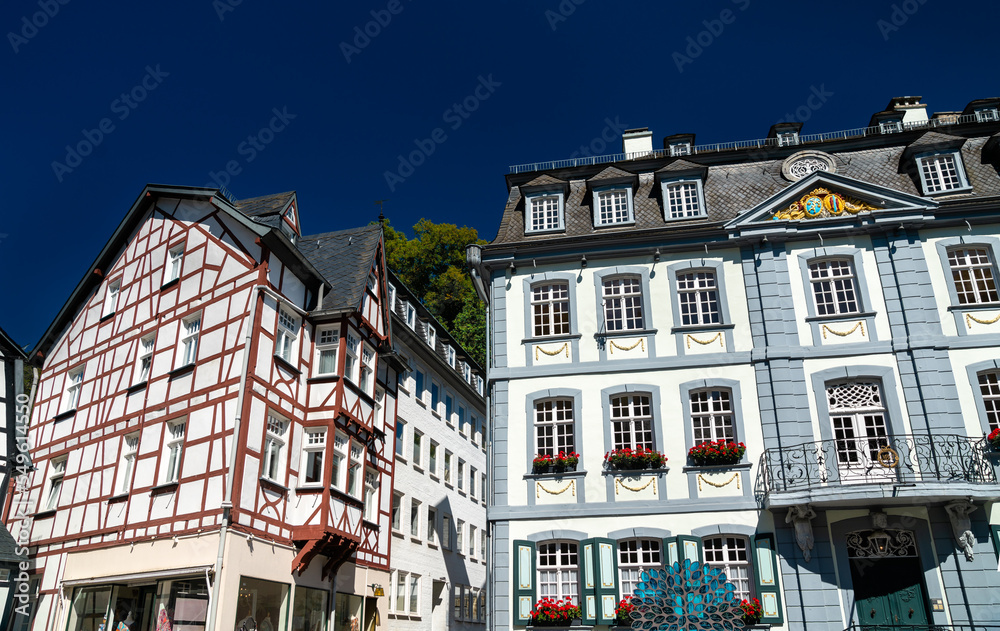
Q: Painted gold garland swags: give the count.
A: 8